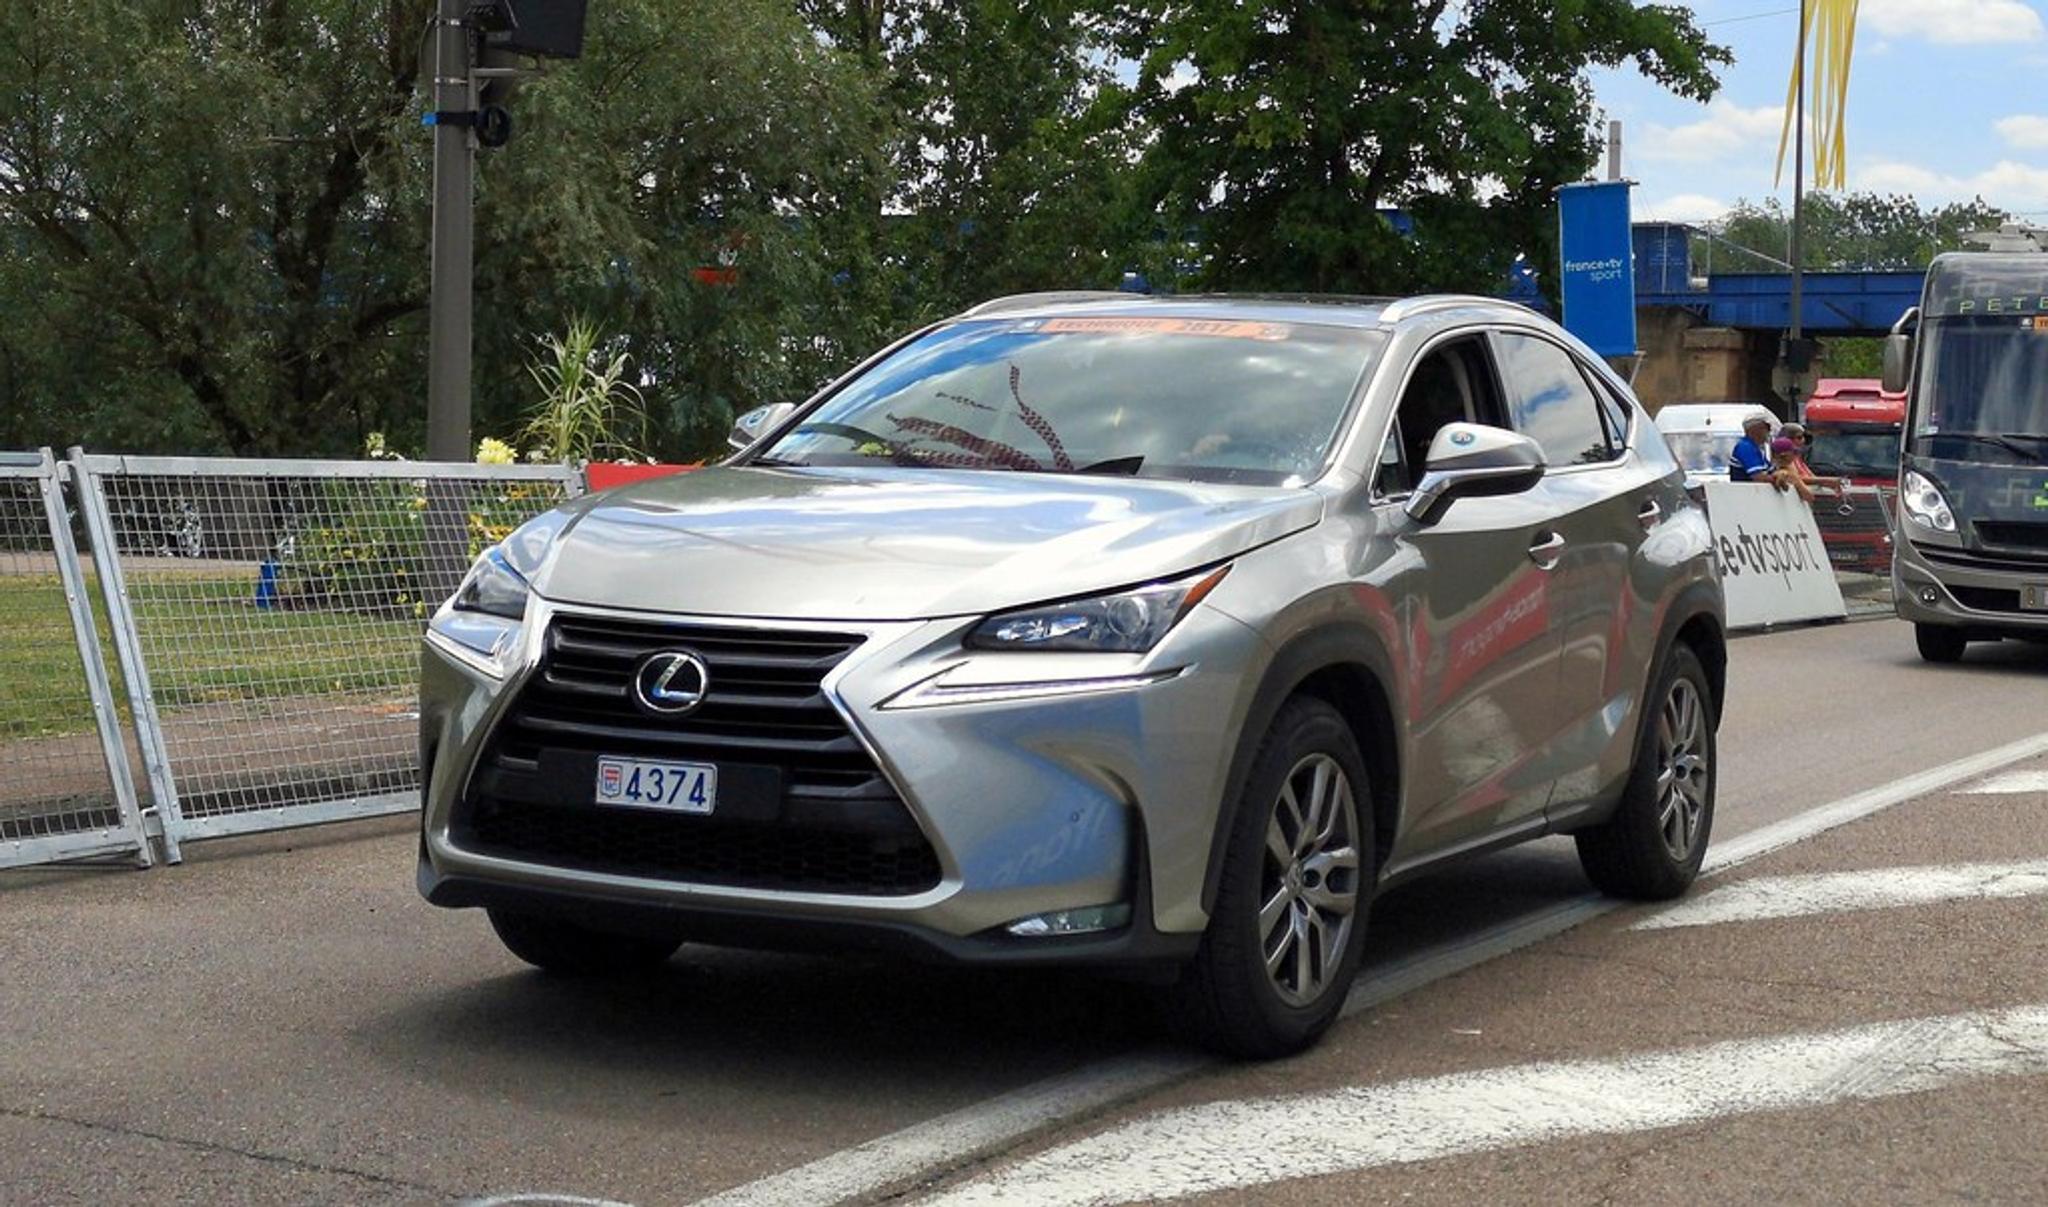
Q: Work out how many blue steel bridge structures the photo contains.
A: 1